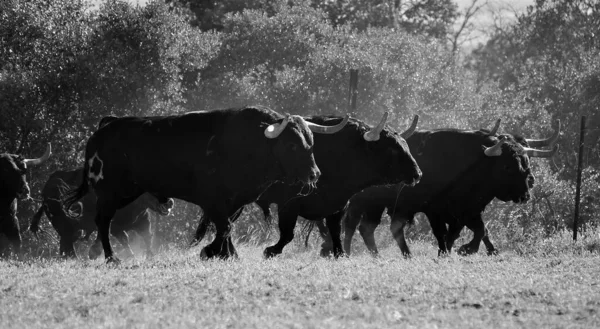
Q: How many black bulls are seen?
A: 6